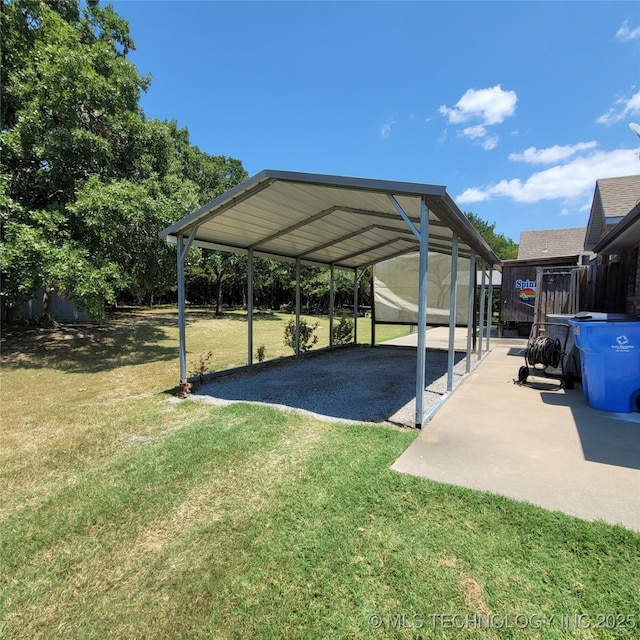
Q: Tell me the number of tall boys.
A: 0